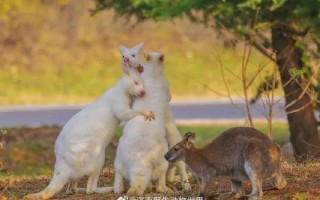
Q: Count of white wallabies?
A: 3